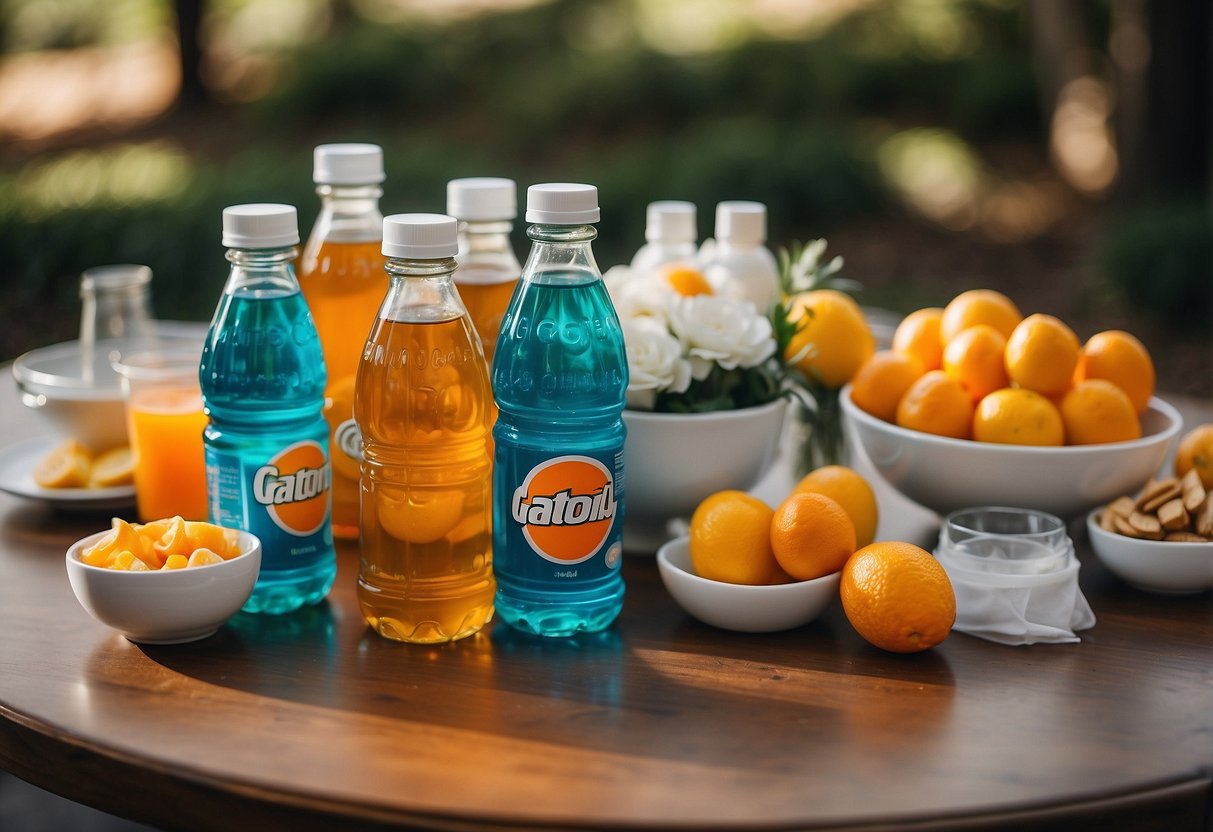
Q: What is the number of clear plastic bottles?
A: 5